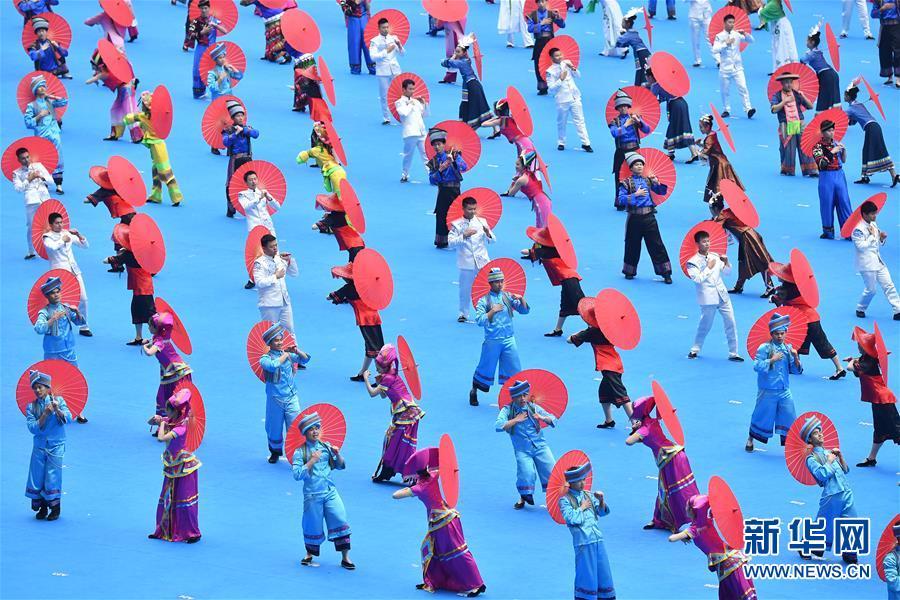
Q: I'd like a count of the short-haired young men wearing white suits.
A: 11